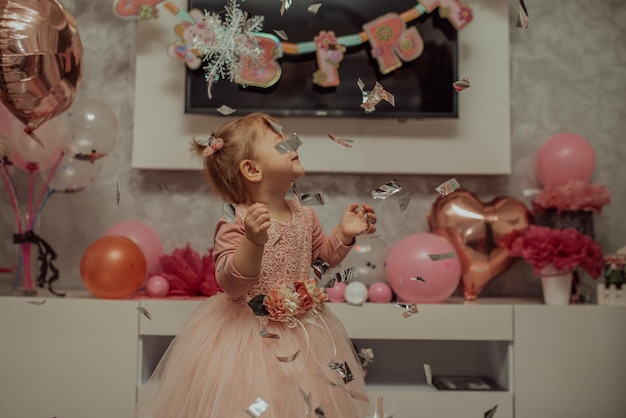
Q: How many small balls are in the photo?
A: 4